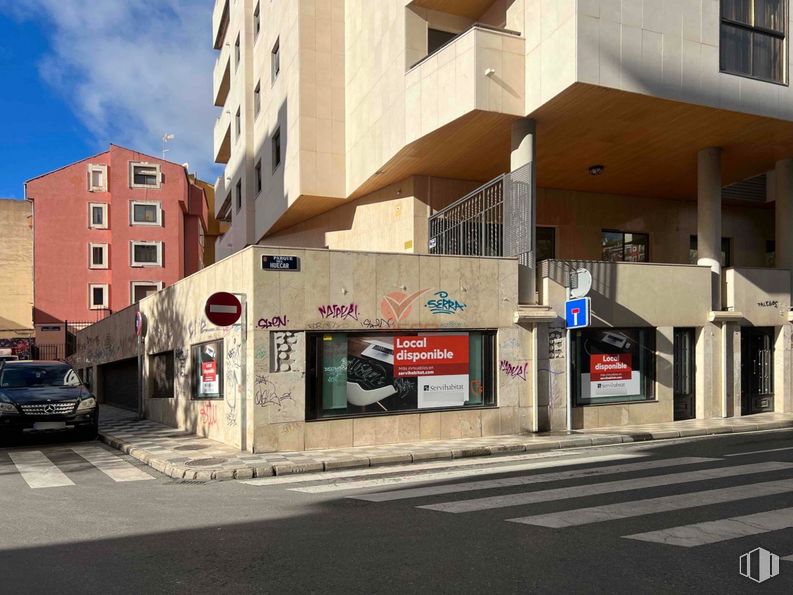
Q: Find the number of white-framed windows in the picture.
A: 8